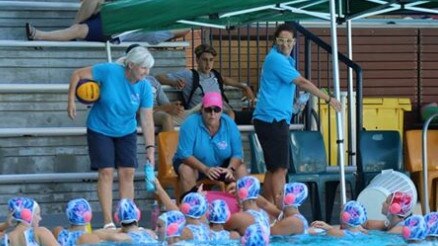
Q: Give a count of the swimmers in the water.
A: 13